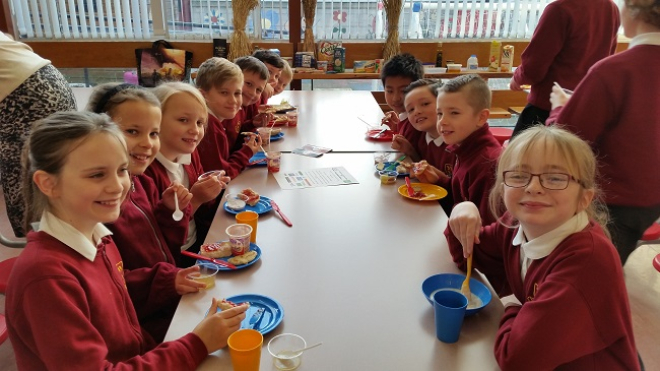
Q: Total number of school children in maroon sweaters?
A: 13